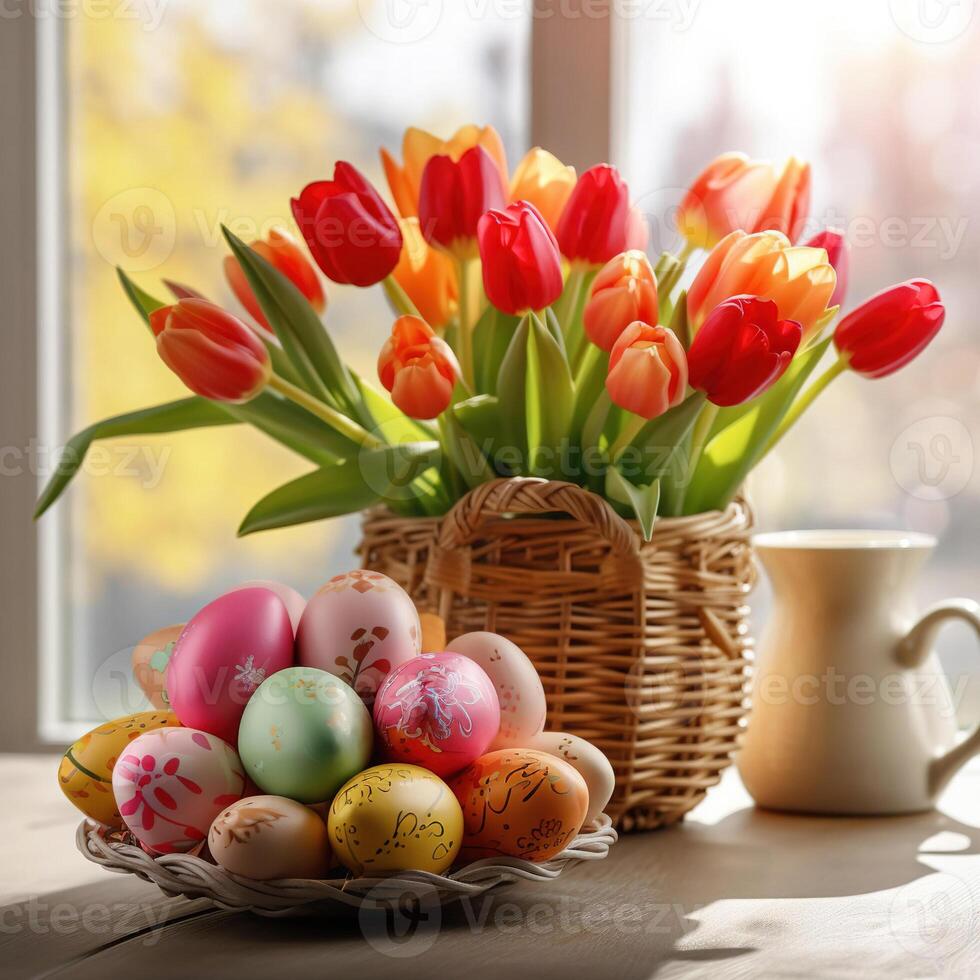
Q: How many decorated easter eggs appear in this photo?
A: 13